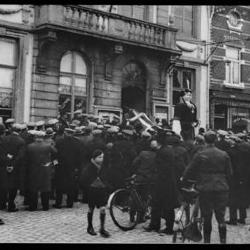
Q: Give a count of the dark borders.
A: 2